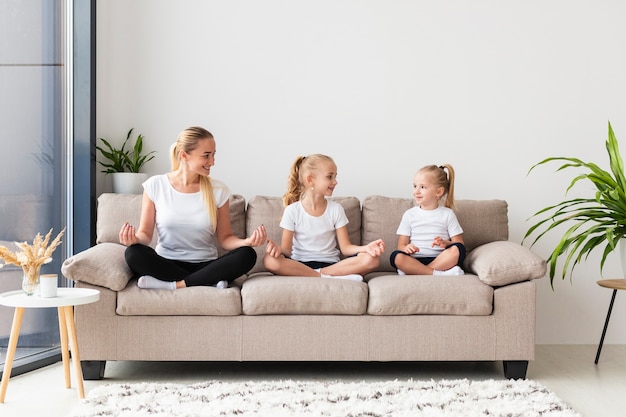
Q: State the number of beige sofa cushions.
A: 8